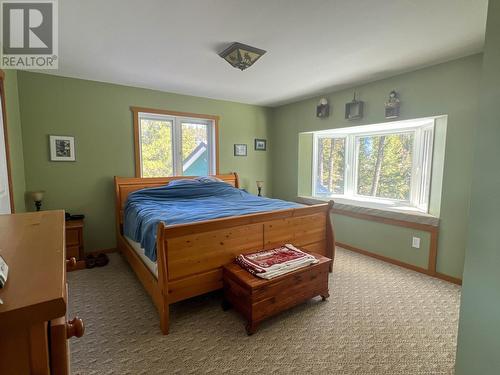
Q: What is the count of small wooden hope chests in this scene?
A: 1